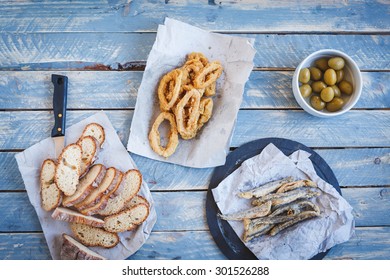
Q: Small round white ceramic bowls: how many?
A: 1